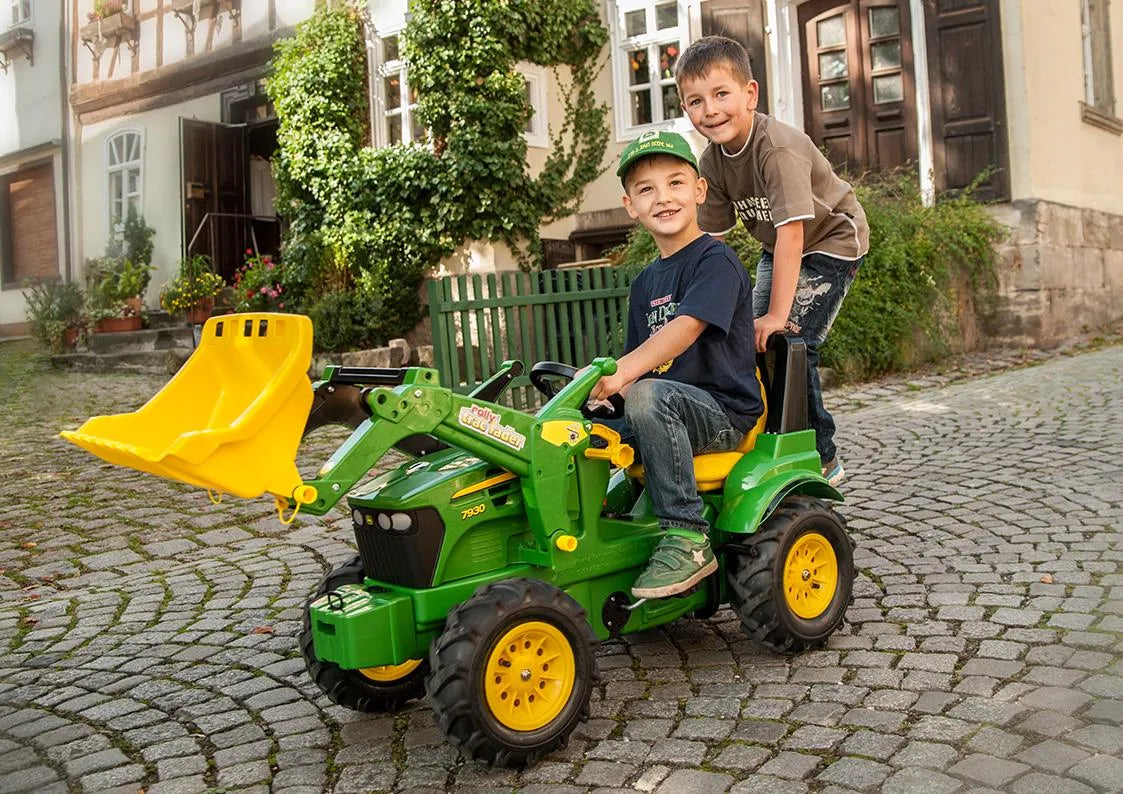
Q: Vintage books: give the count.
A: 0